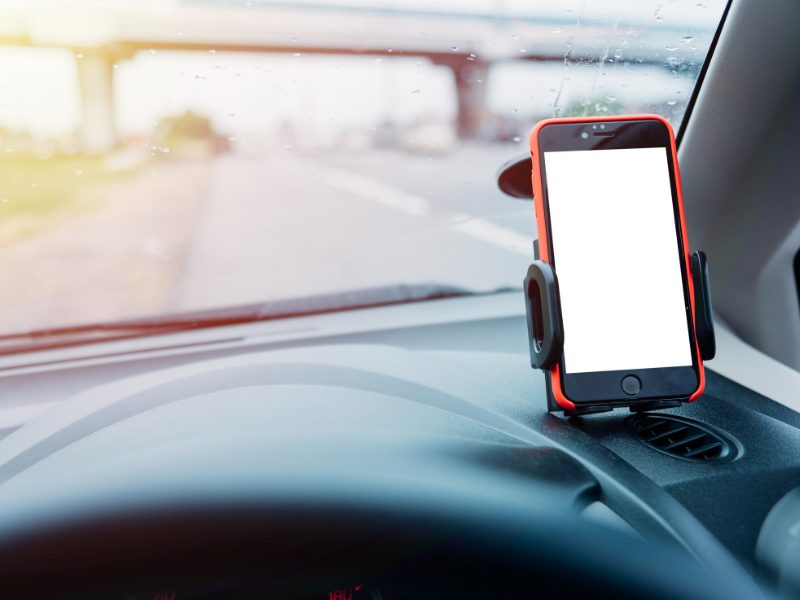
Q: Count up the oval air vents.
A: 1